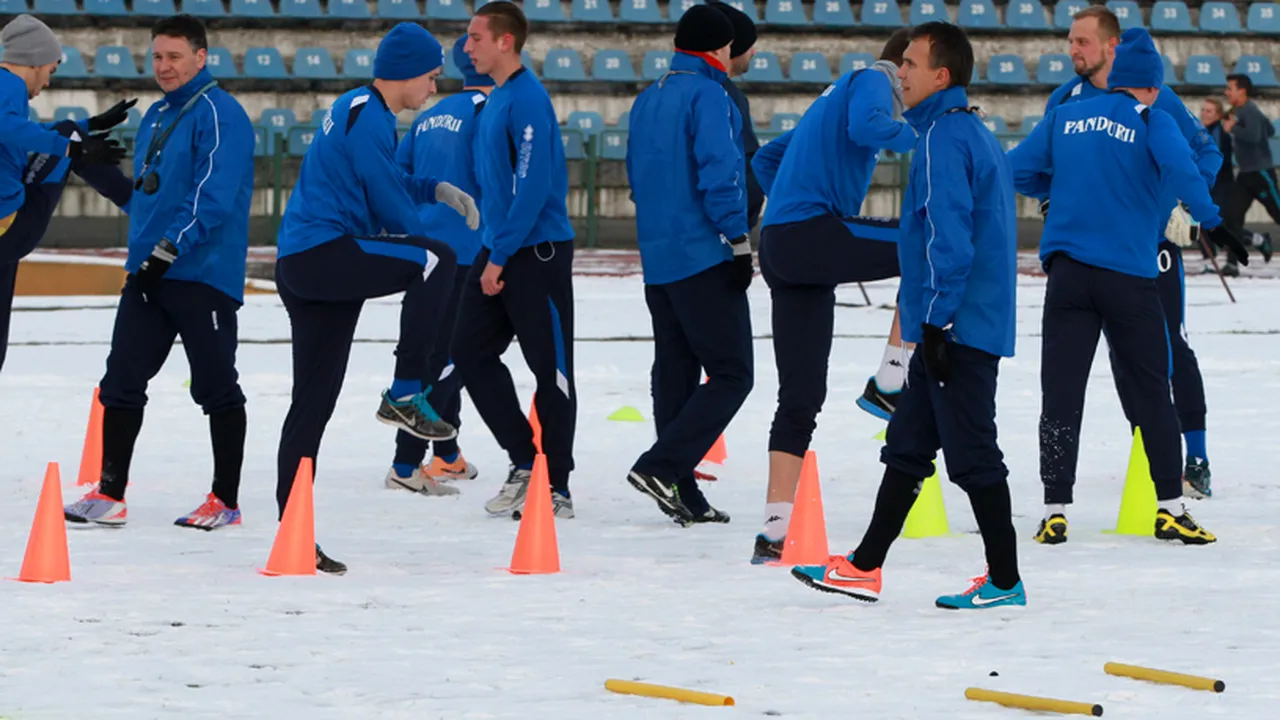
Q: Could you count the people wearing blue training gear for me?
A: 10